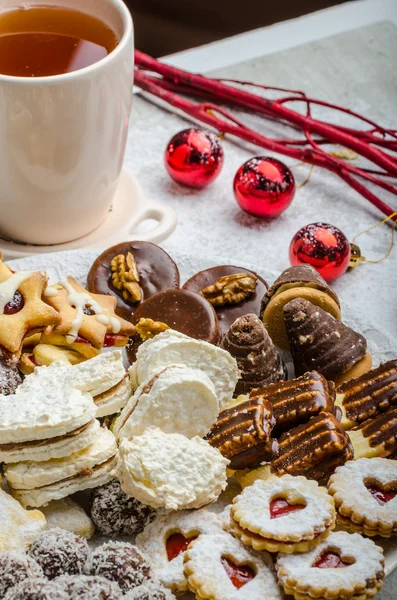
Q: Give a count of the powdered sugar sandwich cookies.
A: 5